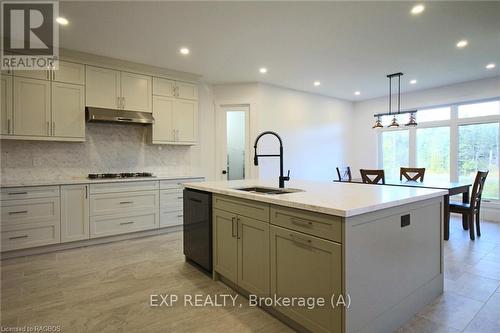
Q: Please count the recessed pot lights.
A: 9